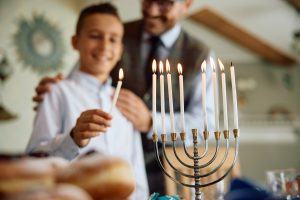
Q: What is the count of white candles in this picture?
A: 9